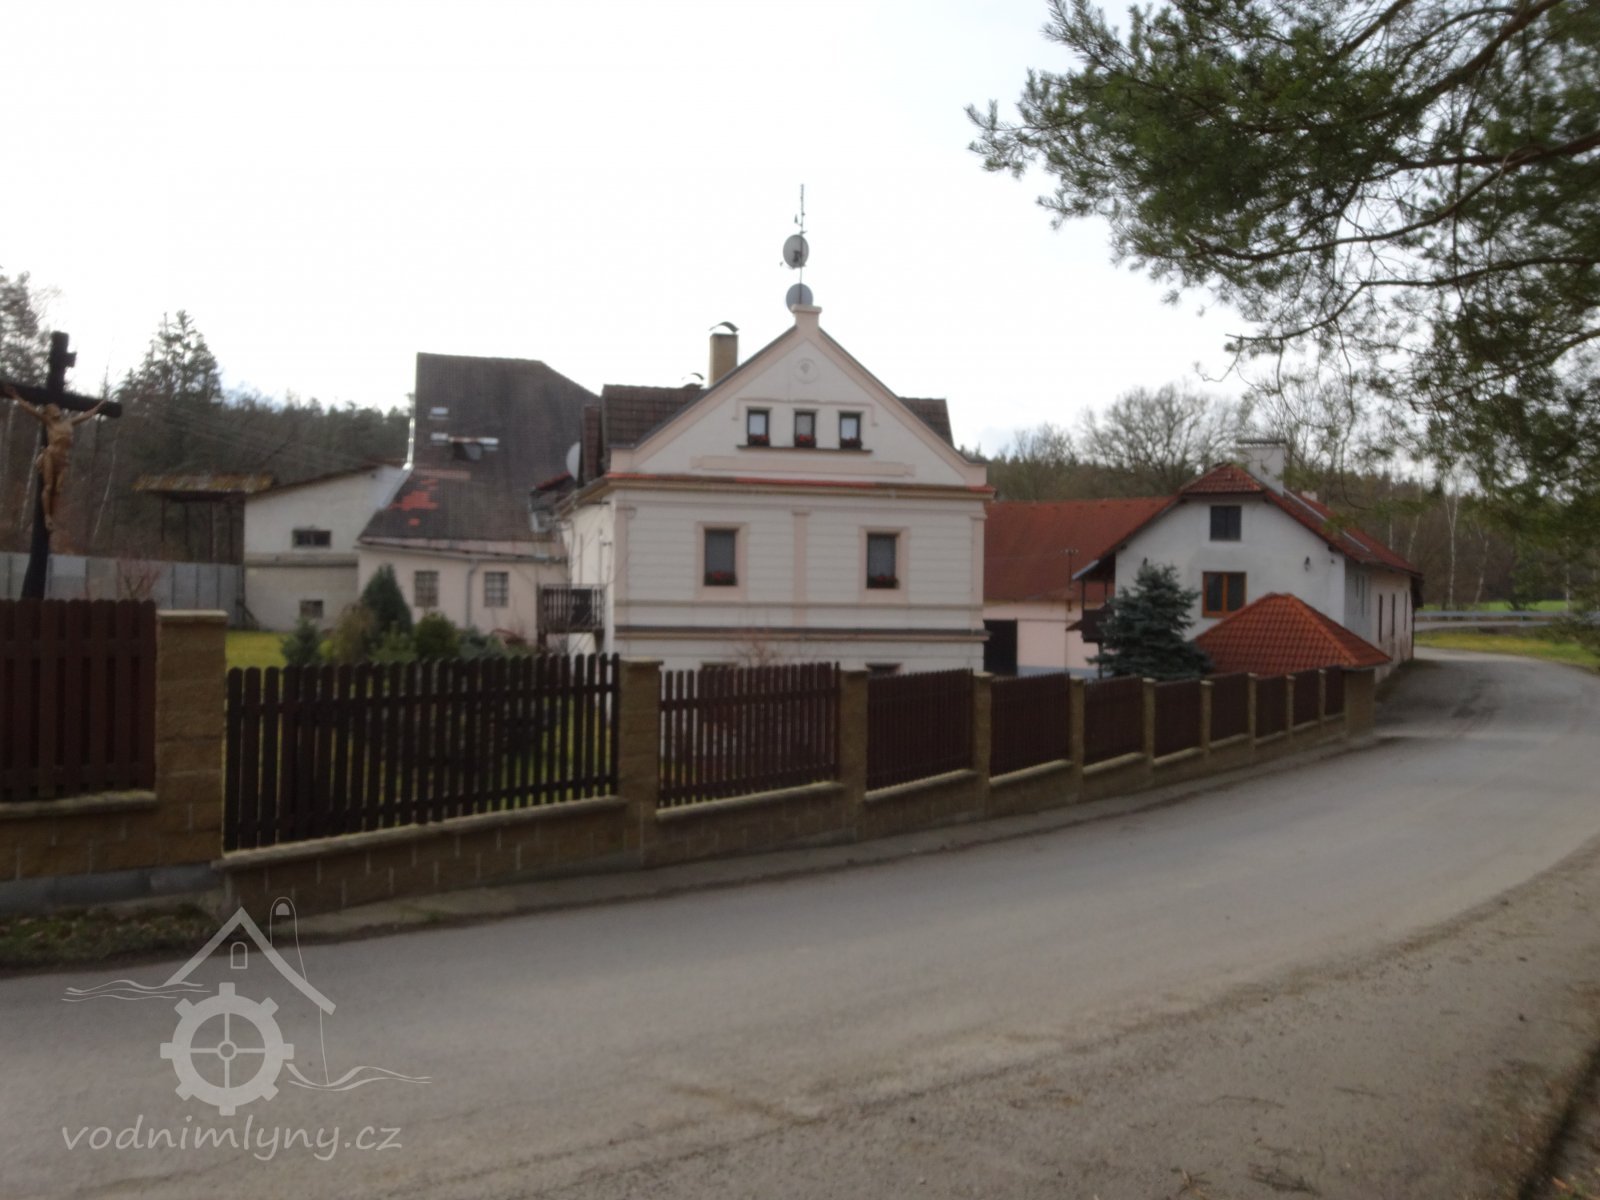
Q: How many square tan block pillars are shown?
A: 11